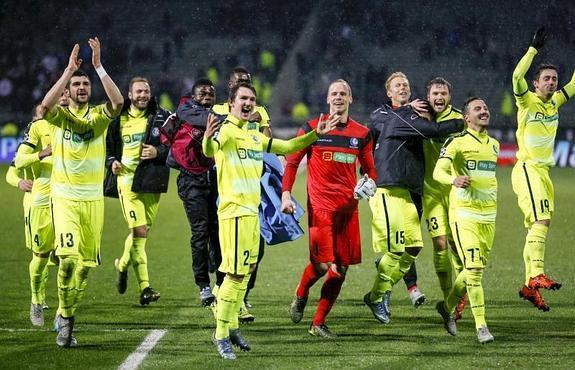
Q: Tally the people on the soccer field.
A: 12